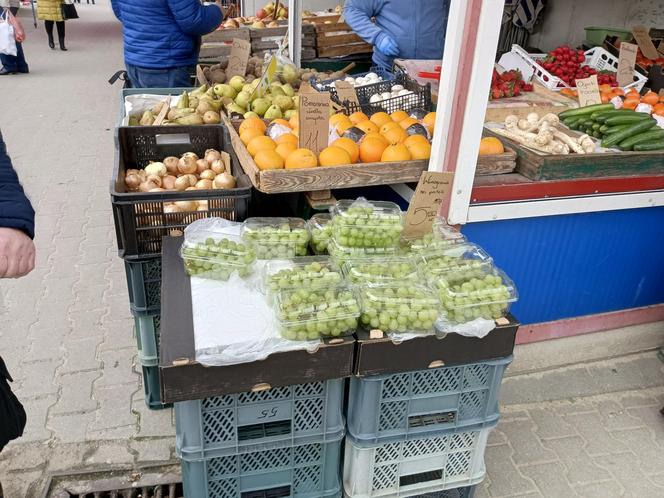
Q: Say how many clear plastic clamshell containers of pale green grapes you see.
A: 12